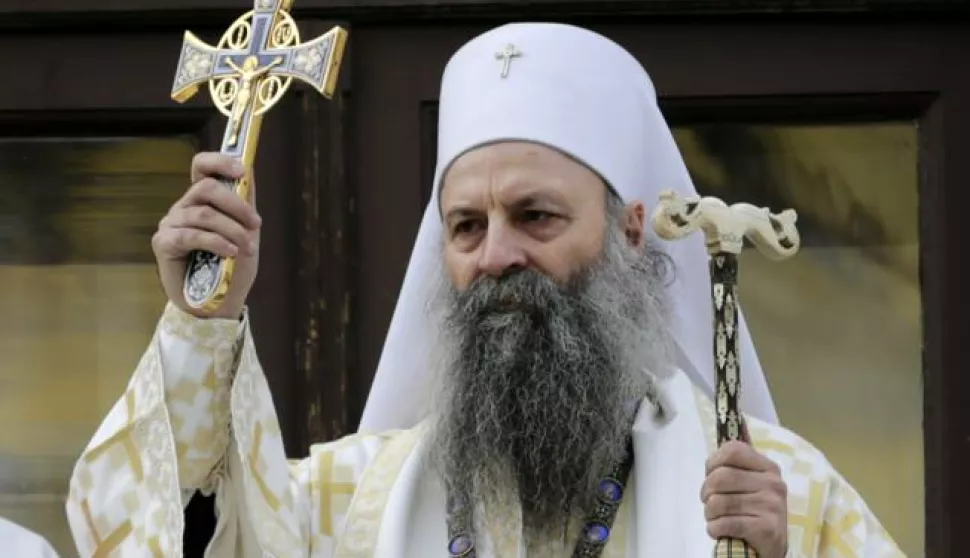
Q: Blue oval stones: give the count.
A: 3